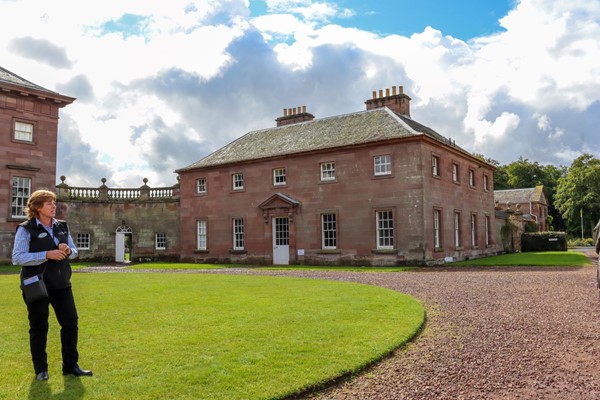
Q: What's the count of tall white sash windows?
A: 9